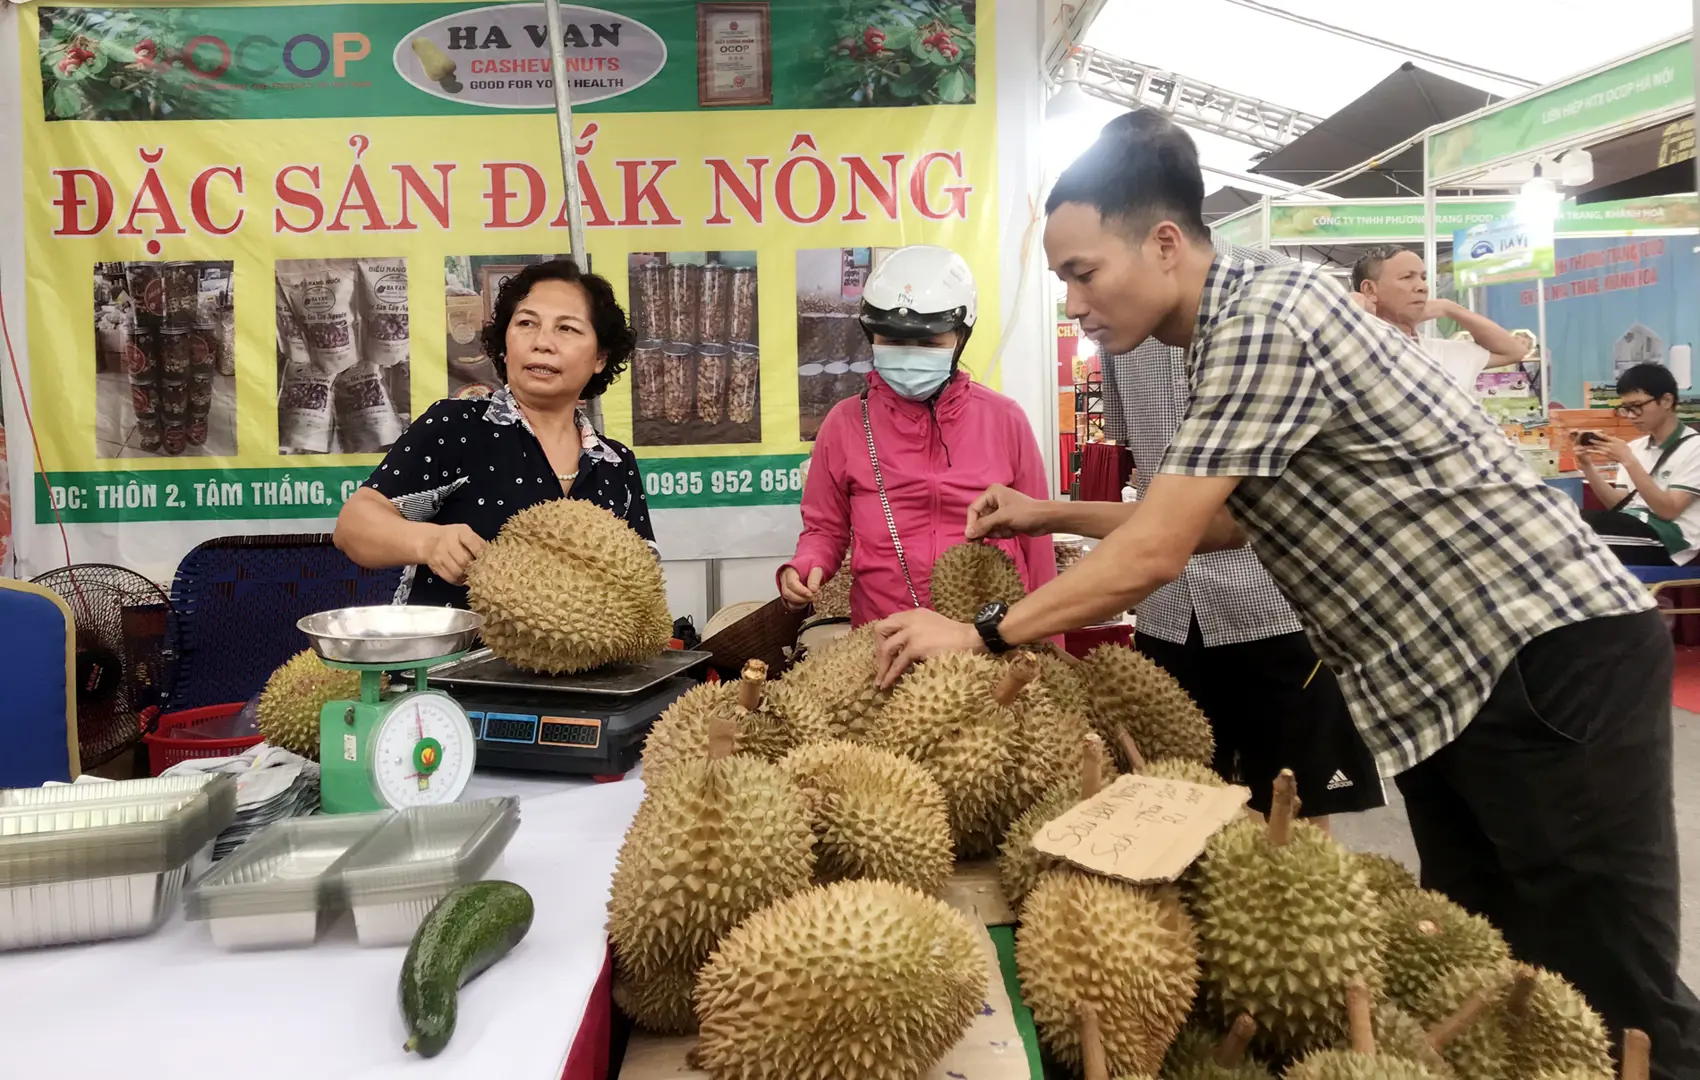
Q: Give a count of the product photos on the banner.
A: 5